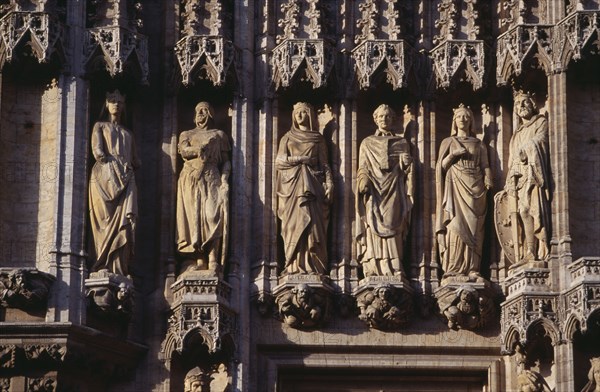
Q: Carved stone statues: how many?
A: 6